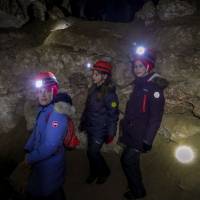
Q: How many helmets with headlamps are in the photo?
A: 3